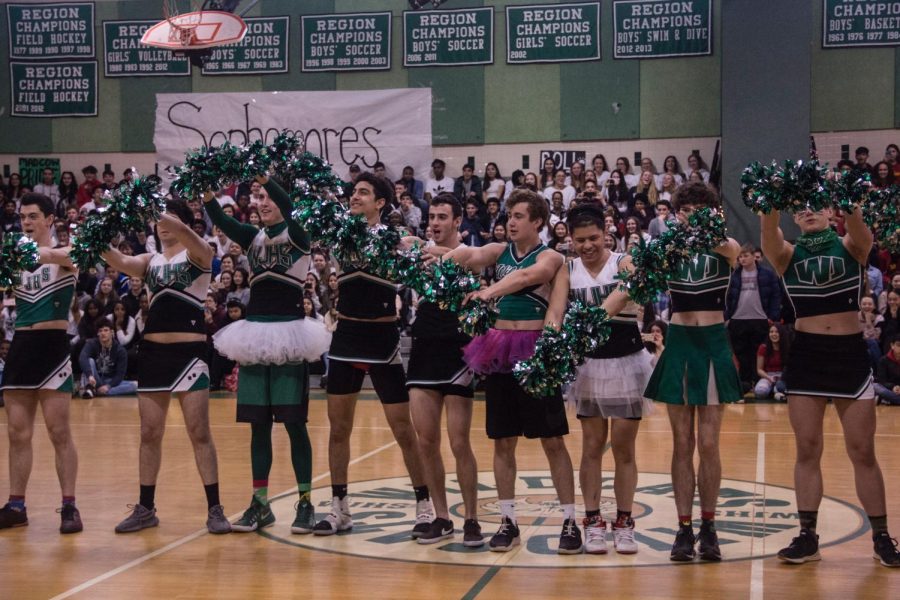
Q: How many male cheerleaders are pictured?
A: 9